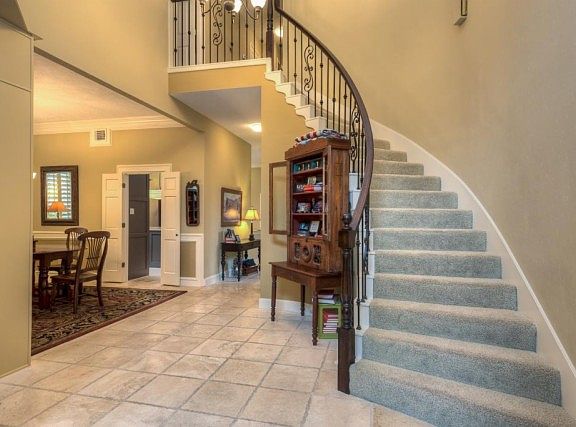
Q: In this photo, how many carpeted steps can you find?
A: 12